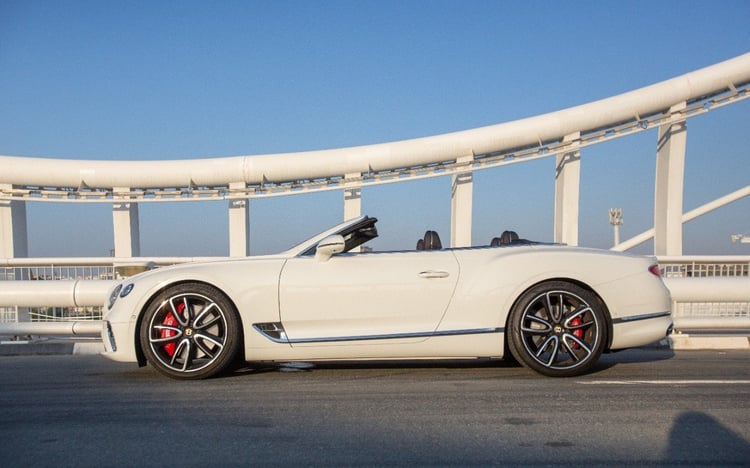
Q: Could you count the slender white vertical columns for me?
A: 7